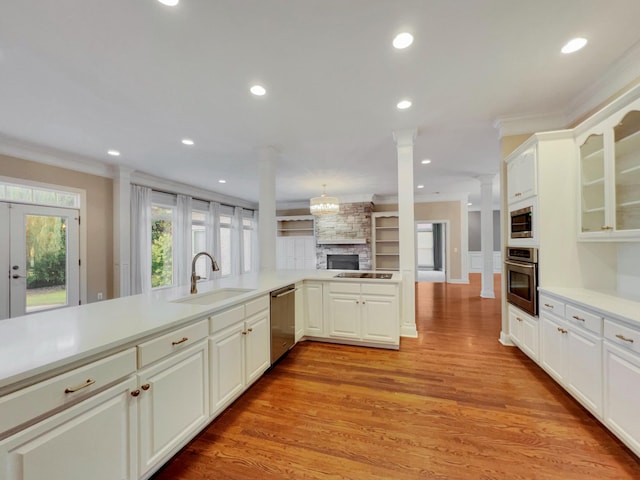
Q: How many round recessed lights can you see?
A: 11